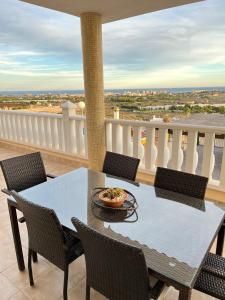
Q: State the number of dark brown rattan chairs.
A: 6